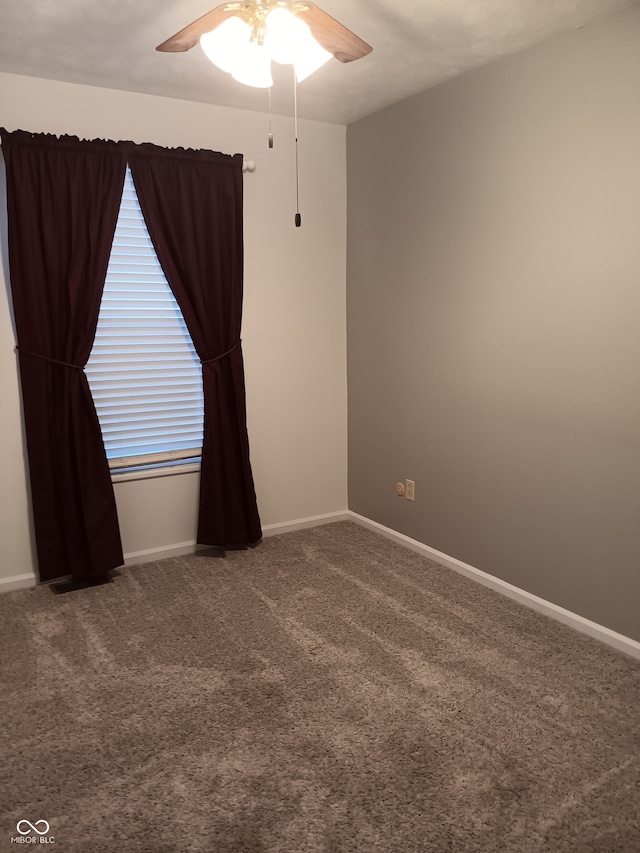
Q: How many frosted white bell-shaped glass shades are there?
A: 4